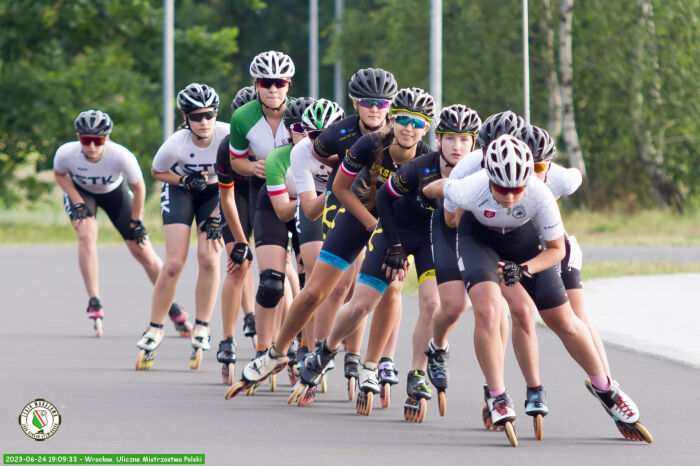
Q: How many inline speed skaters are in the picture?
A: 12